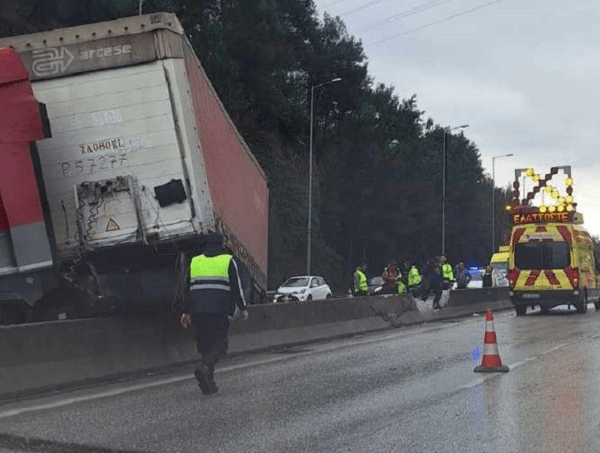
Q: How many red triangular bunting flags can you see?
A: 0